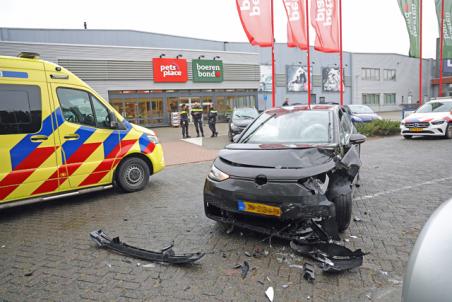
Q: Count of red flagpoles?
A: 5